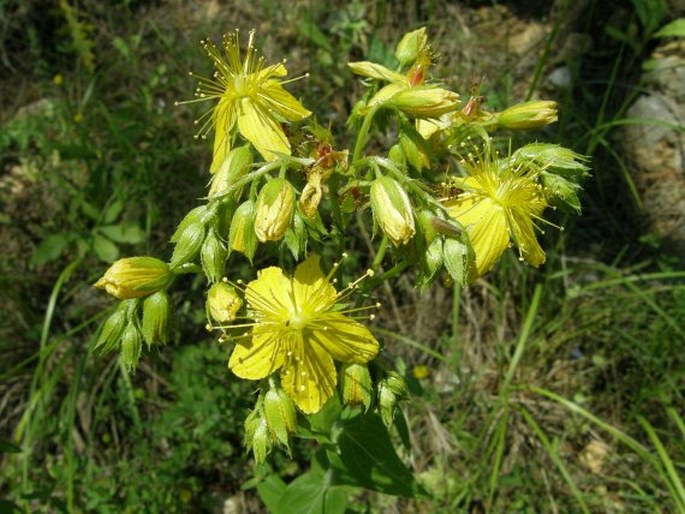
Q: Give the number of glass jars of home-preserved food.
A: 0